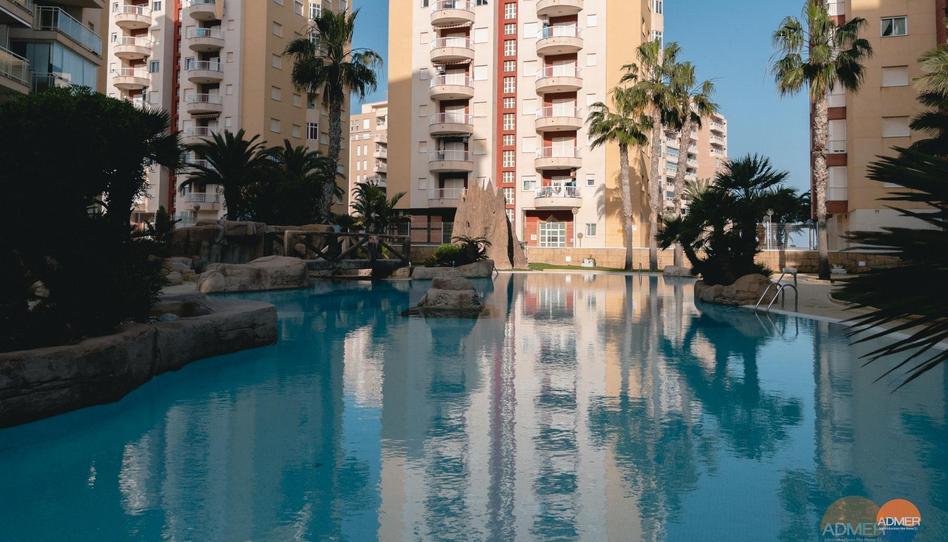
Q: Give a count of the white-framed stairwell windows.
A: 12